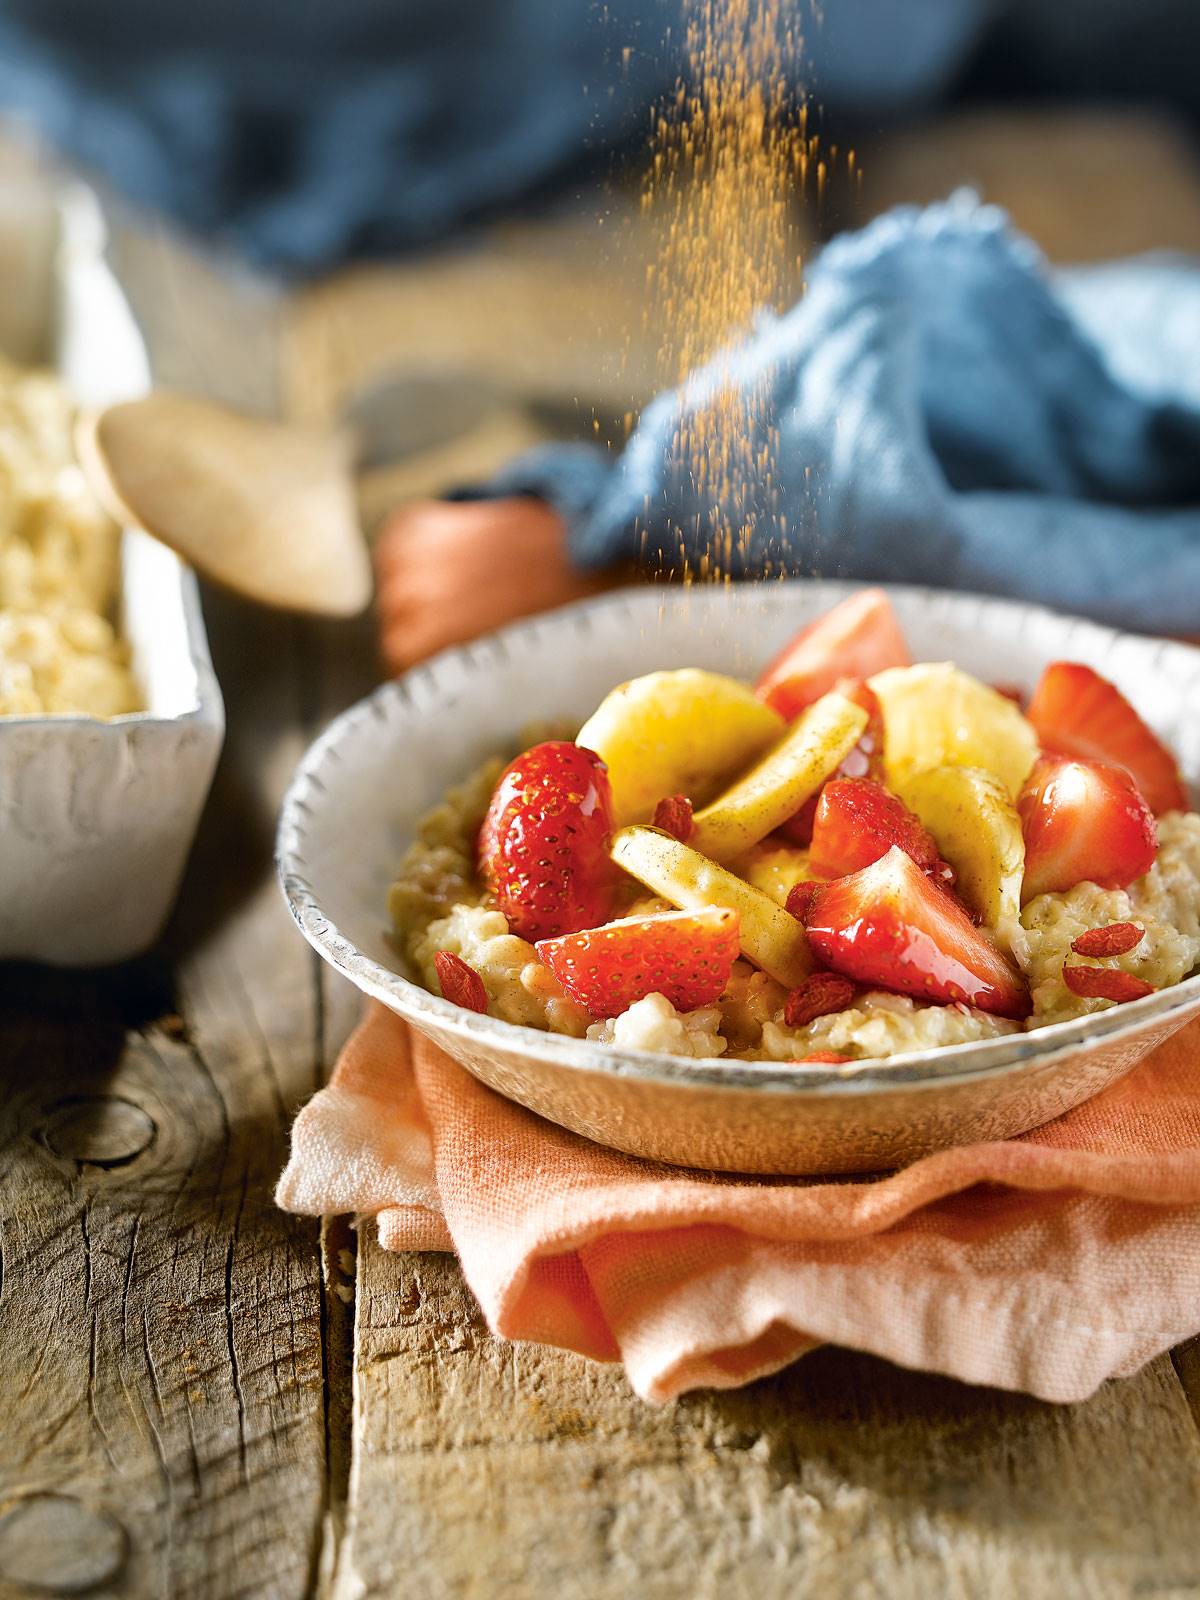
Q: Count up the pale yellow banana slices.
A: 5